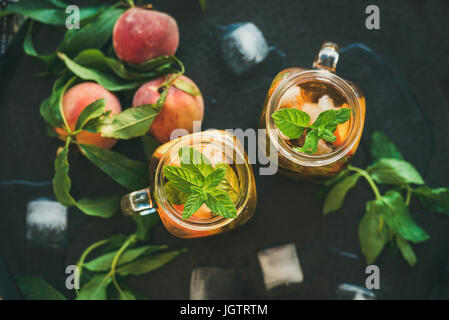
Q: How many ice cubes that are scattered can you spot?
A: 5